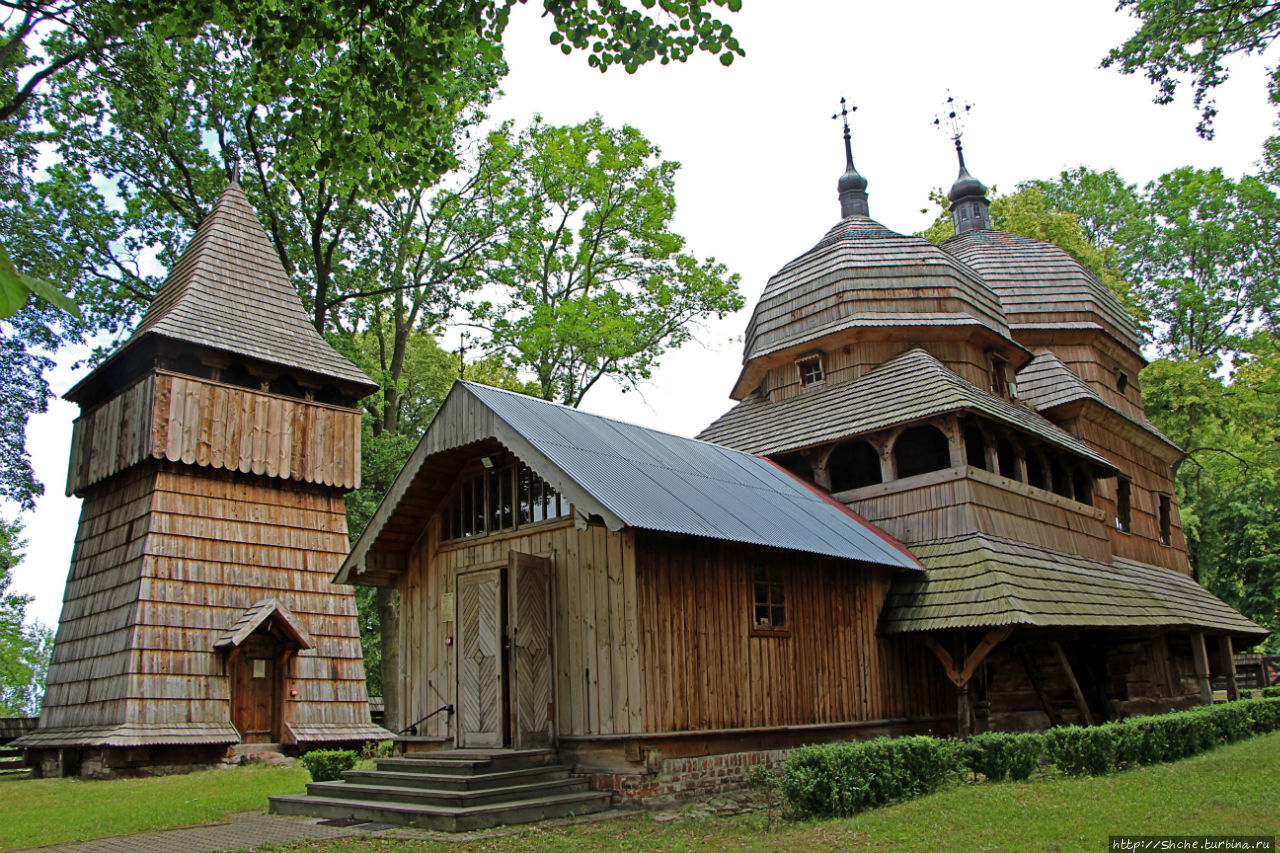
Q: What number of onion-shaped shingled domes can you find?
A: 2